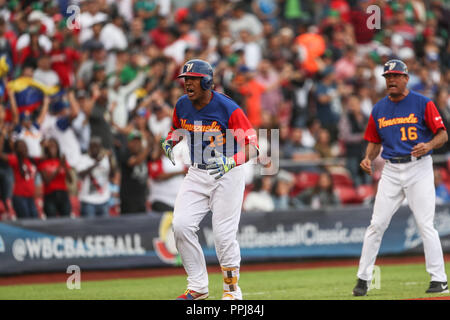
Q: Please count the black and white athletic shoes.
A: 2